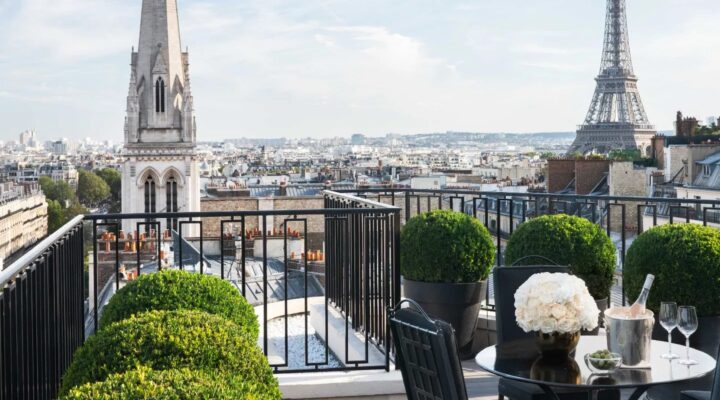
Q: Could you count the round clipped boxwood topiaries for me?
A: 6